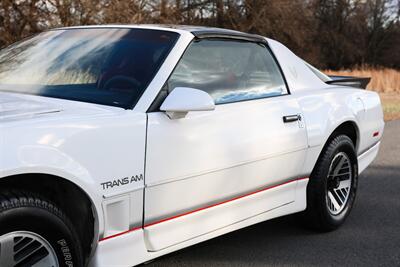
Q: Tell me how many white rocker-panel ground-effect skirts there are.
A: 1